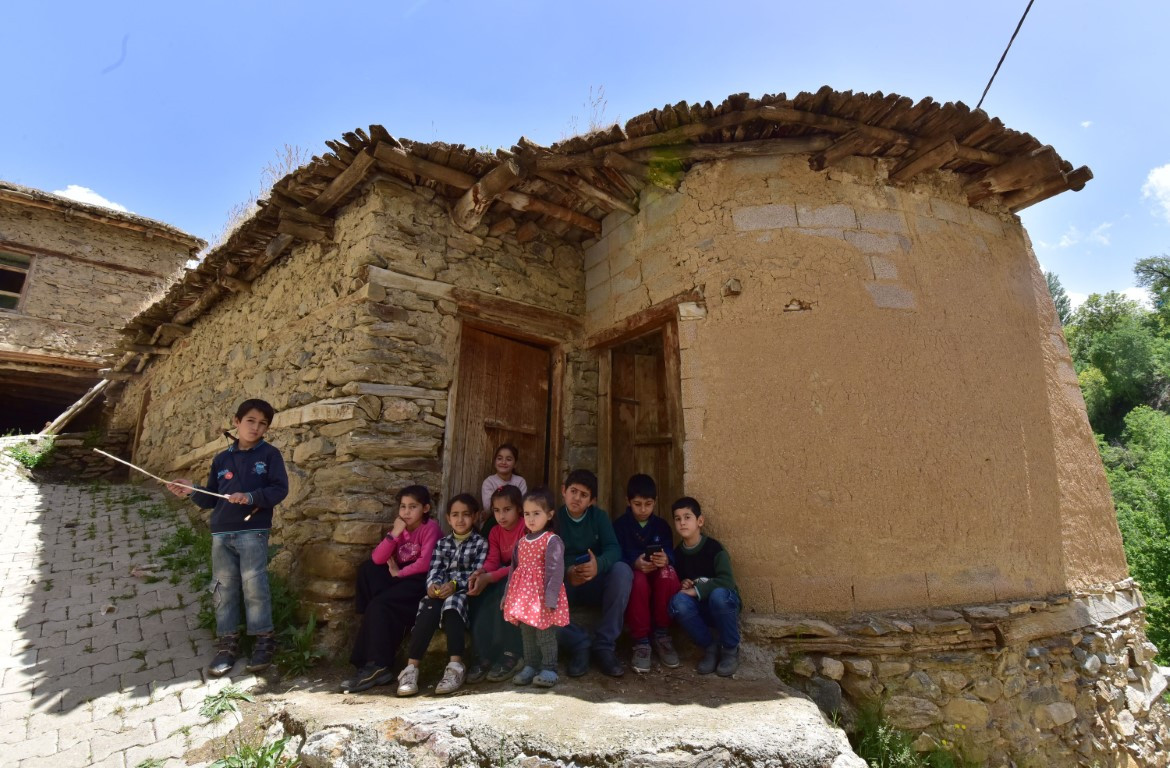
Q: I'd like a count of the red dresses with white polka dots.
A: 1